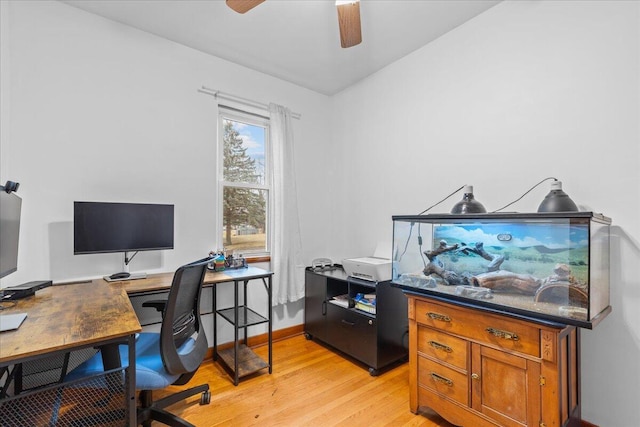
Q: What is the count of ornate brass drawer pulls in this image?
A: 4